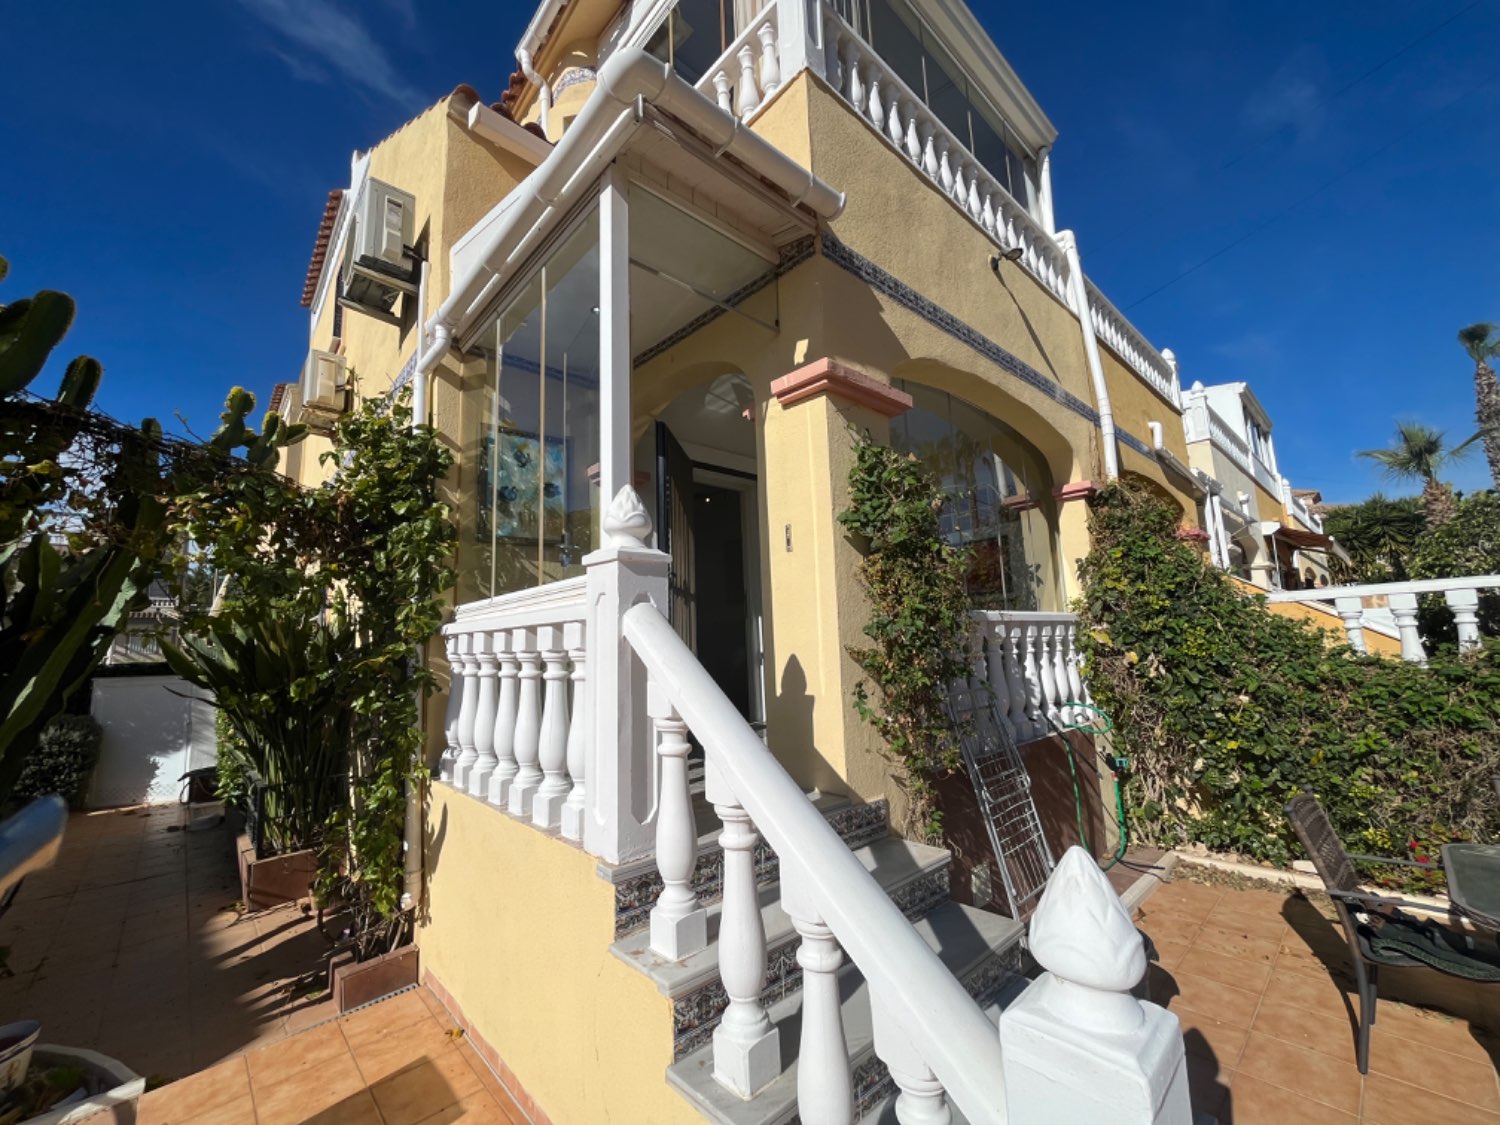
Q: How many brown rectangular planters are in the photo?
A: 2